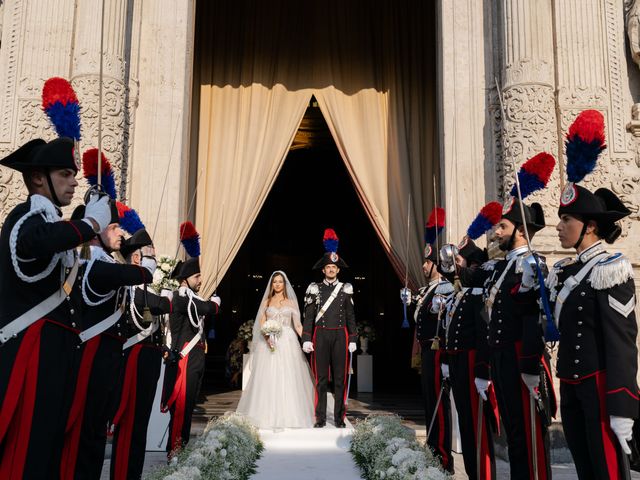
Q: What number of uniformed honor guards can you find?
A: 8